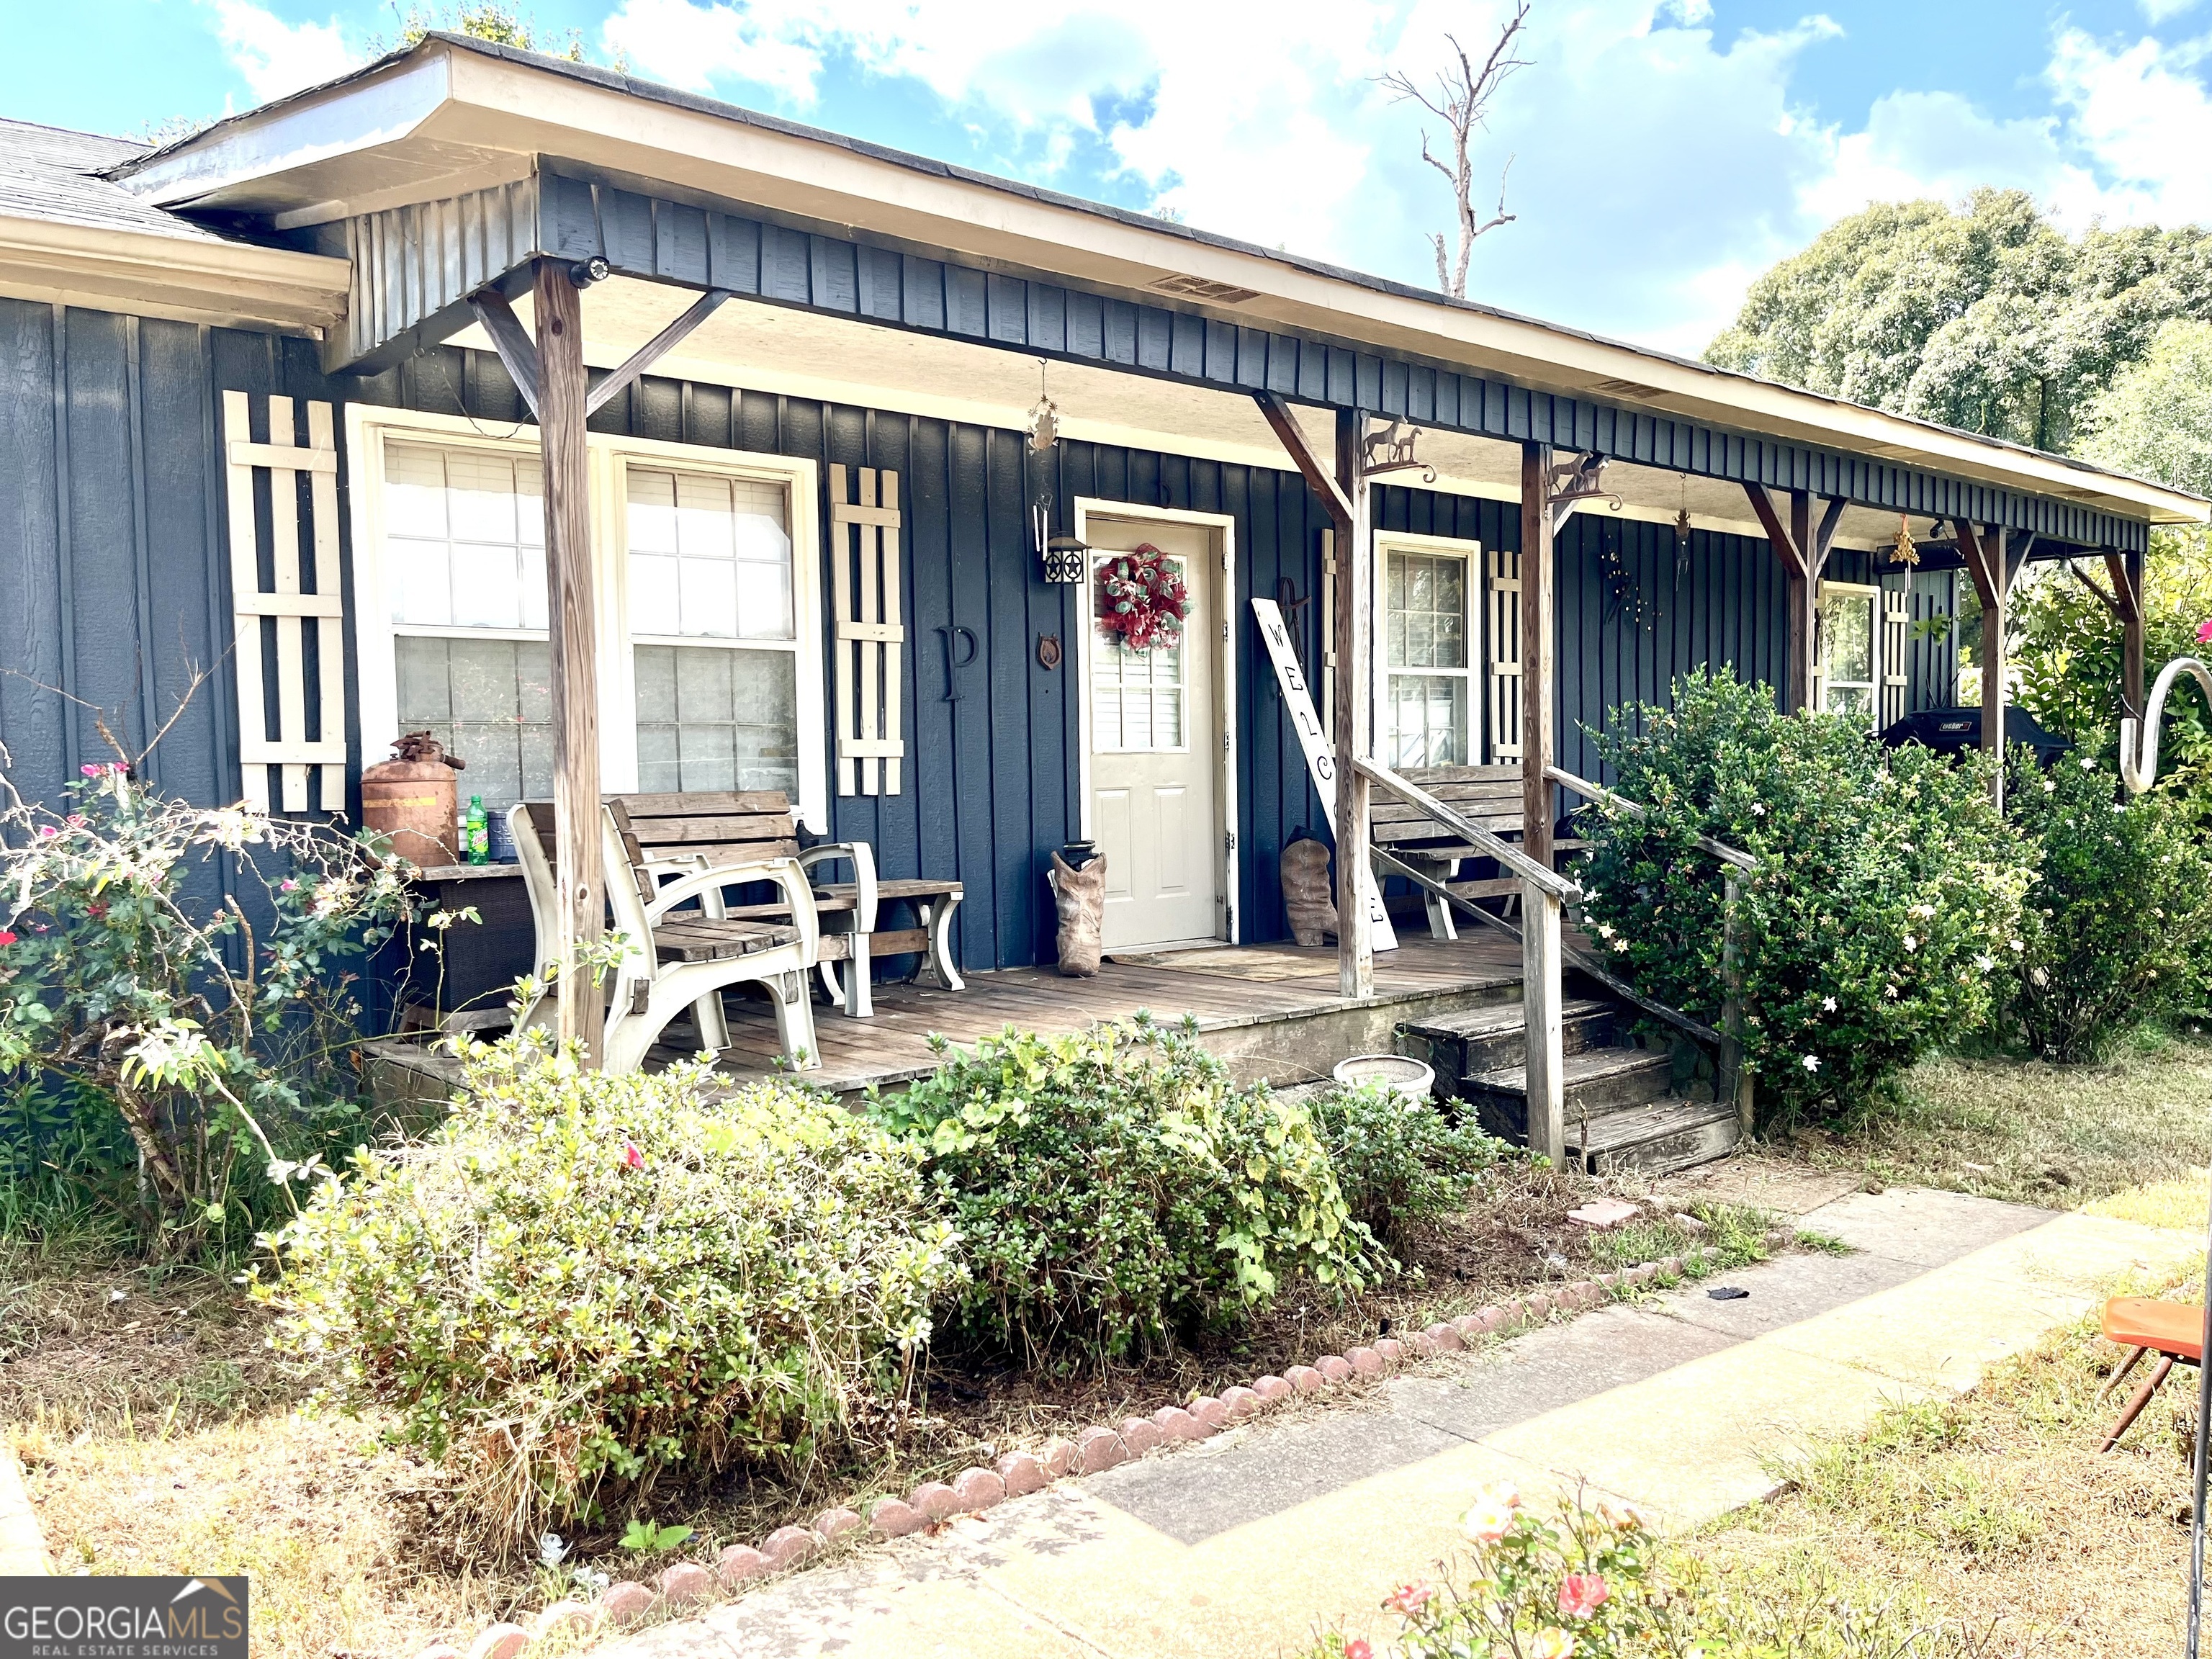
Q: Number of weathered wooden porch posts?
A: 6